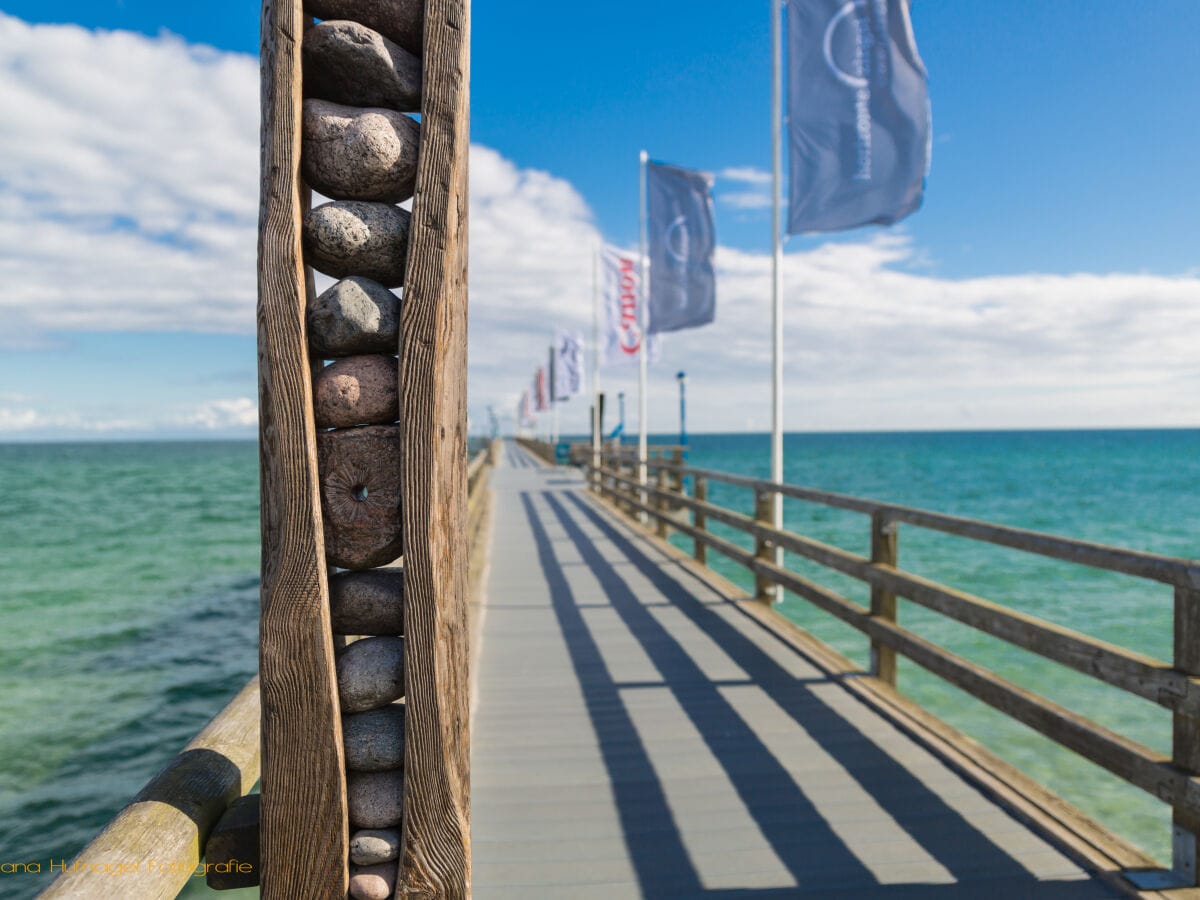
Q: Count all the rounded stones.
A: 13